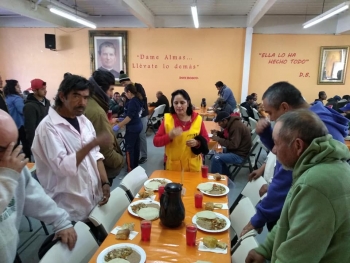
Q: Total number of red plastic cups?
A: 5